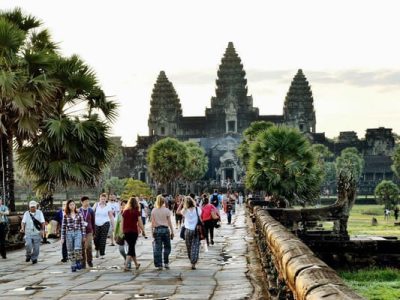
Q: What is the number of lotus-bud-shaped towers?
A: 3